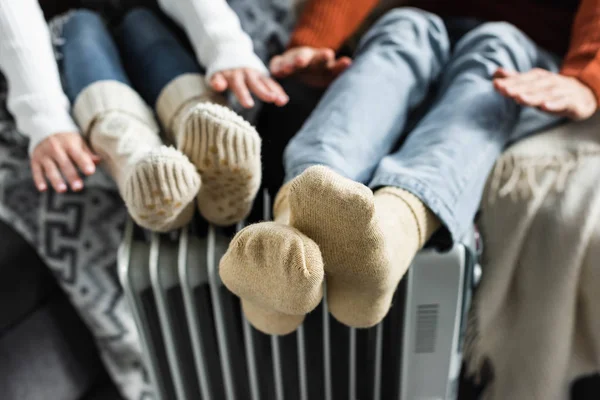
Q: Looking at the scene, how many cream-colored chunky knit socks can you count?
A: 2